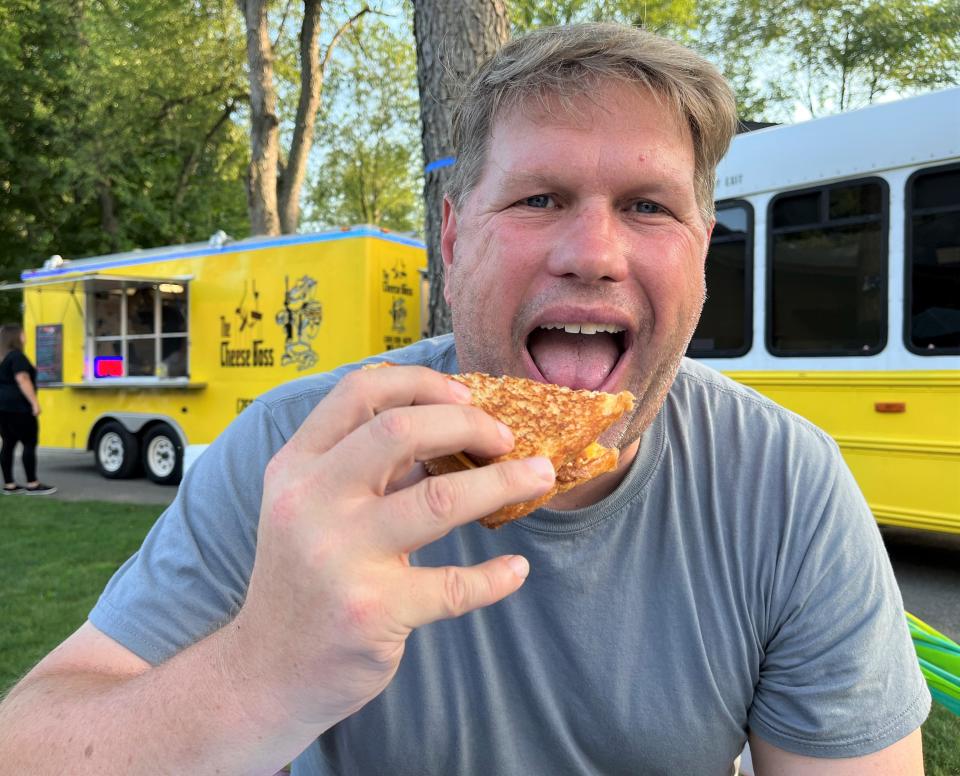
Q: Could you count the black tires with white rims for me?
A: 2